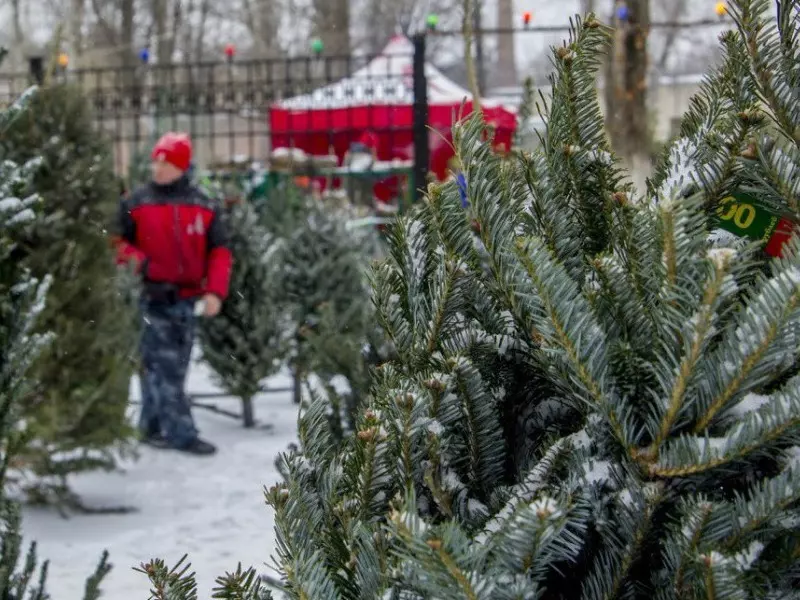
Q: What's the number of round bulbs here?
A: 8